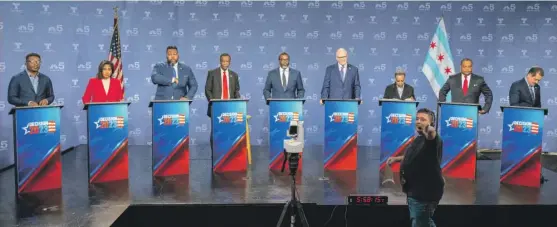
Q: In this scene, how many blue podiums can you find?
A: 9